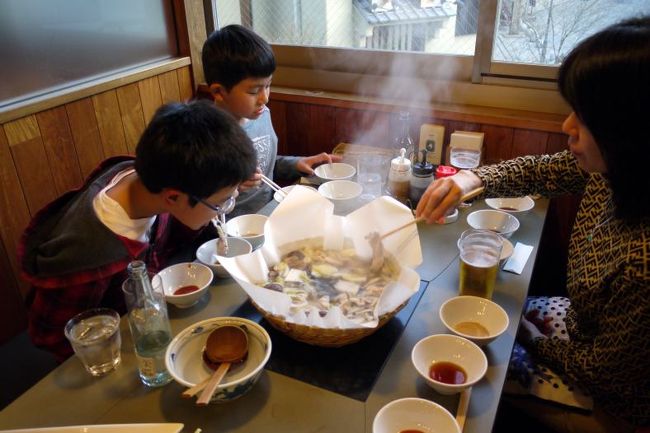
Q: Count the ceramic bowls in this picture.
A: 13